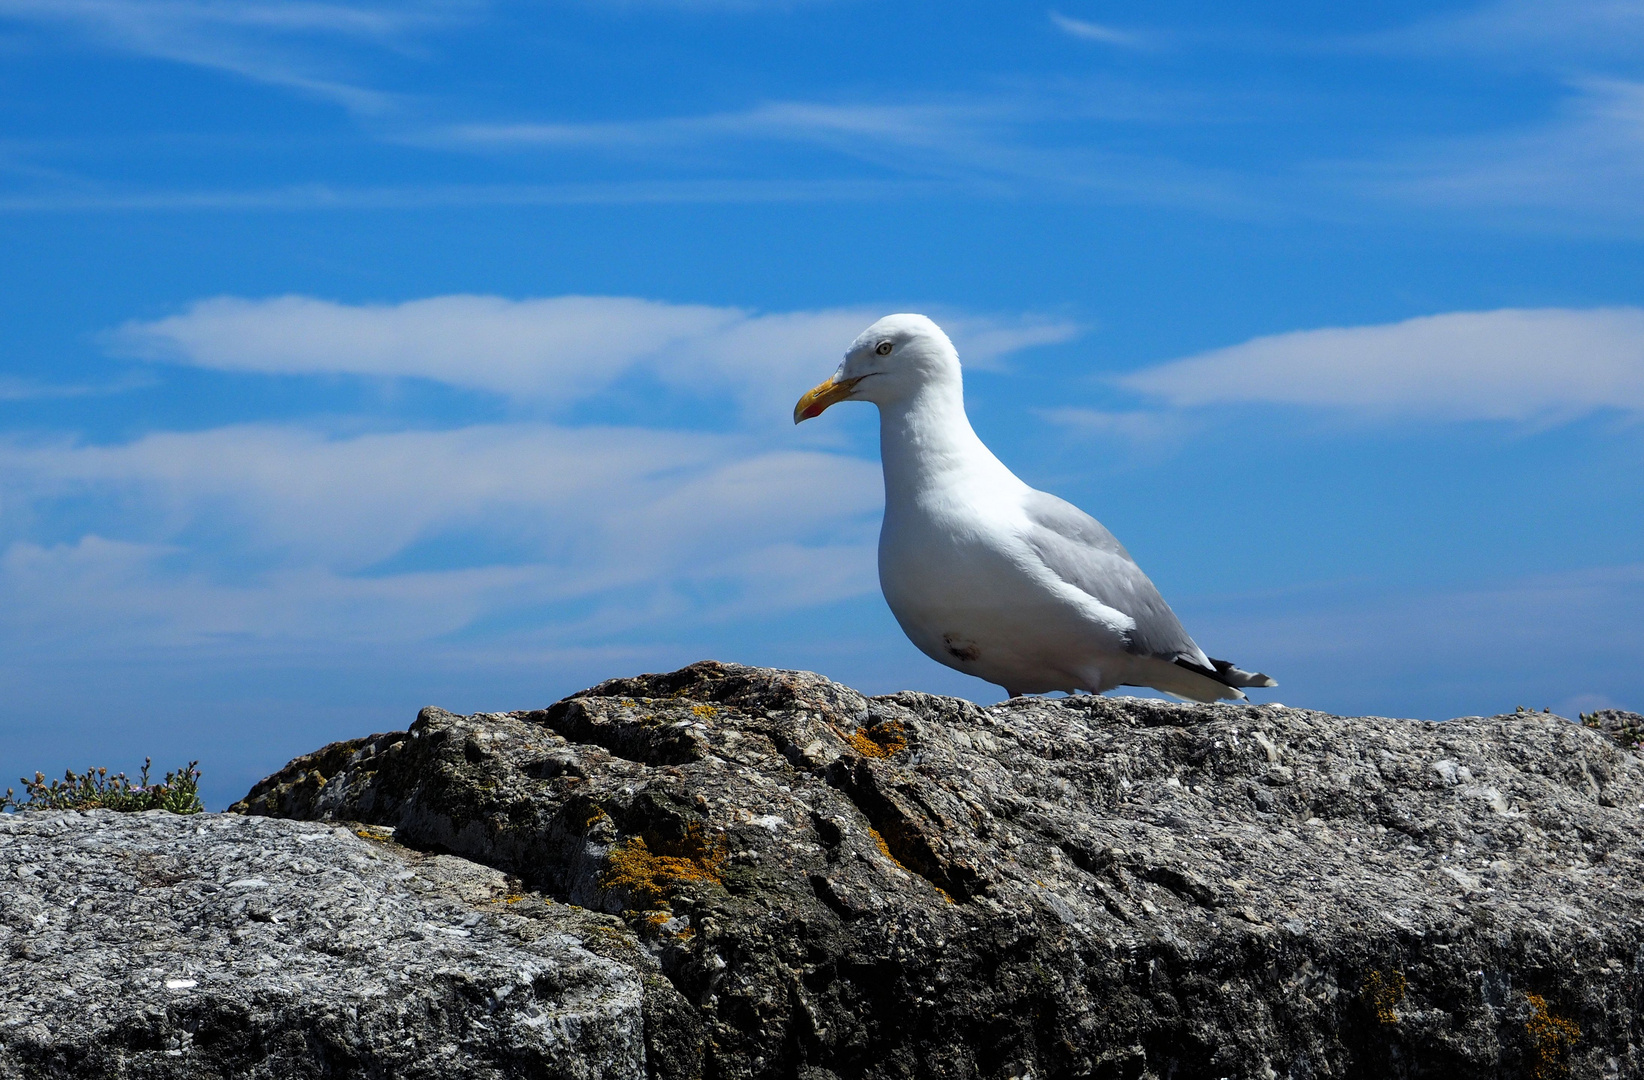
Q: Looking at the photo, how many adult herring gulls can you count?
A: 1